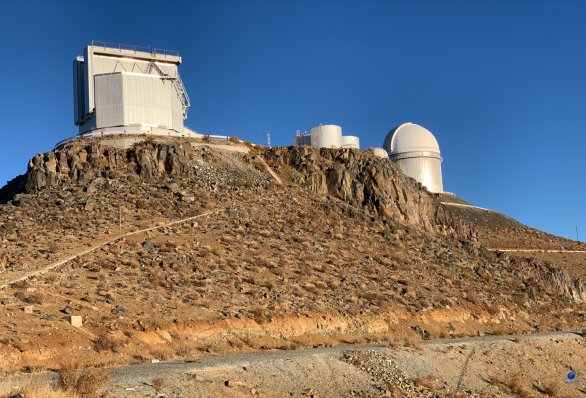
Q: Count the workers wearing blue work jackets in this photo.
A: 0